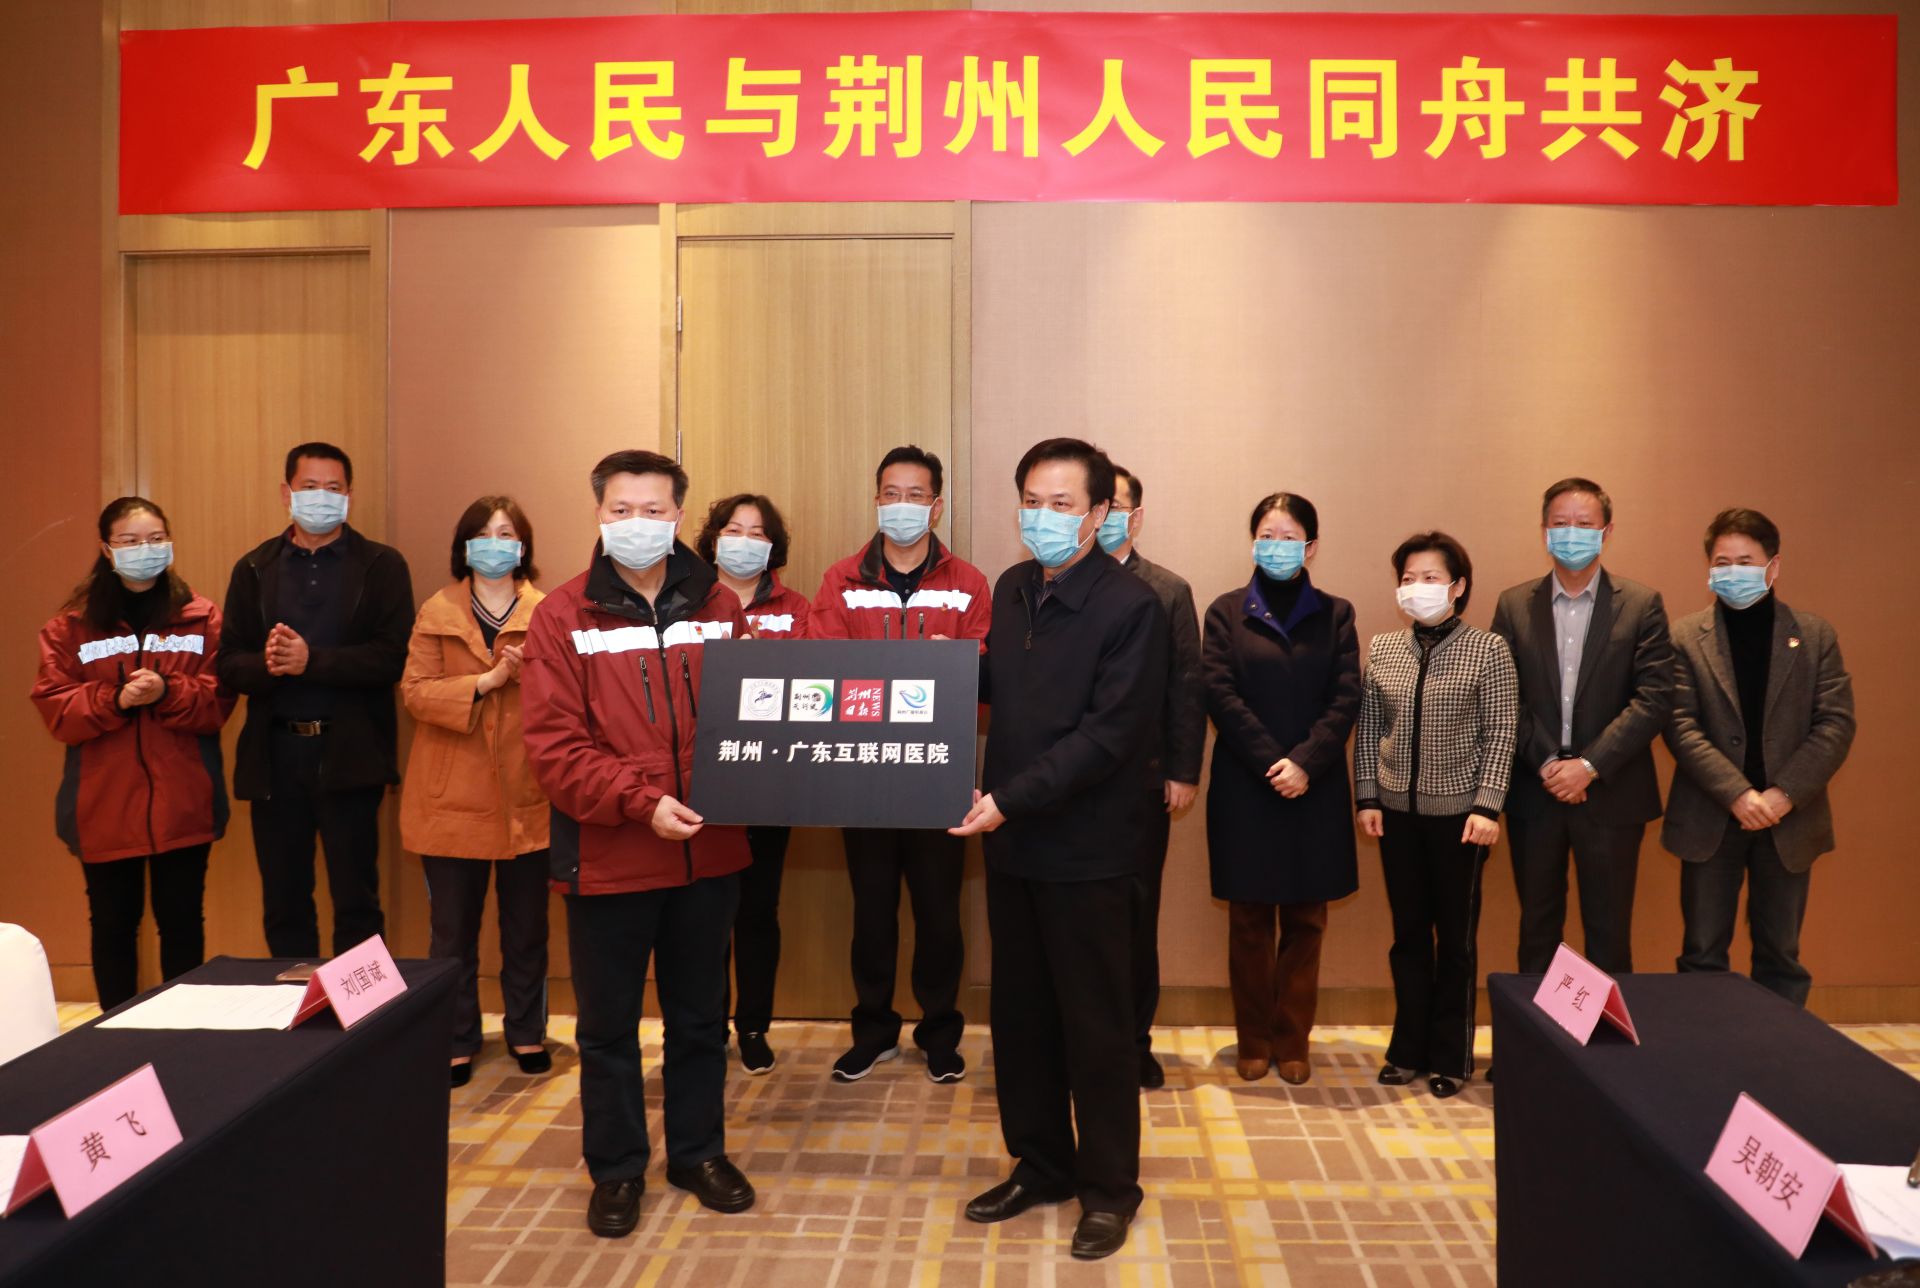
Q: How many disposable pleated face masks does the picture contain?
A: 12